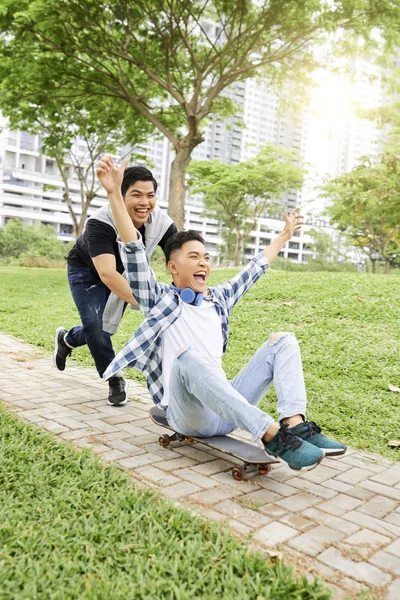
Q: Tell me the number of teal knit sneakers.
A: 2